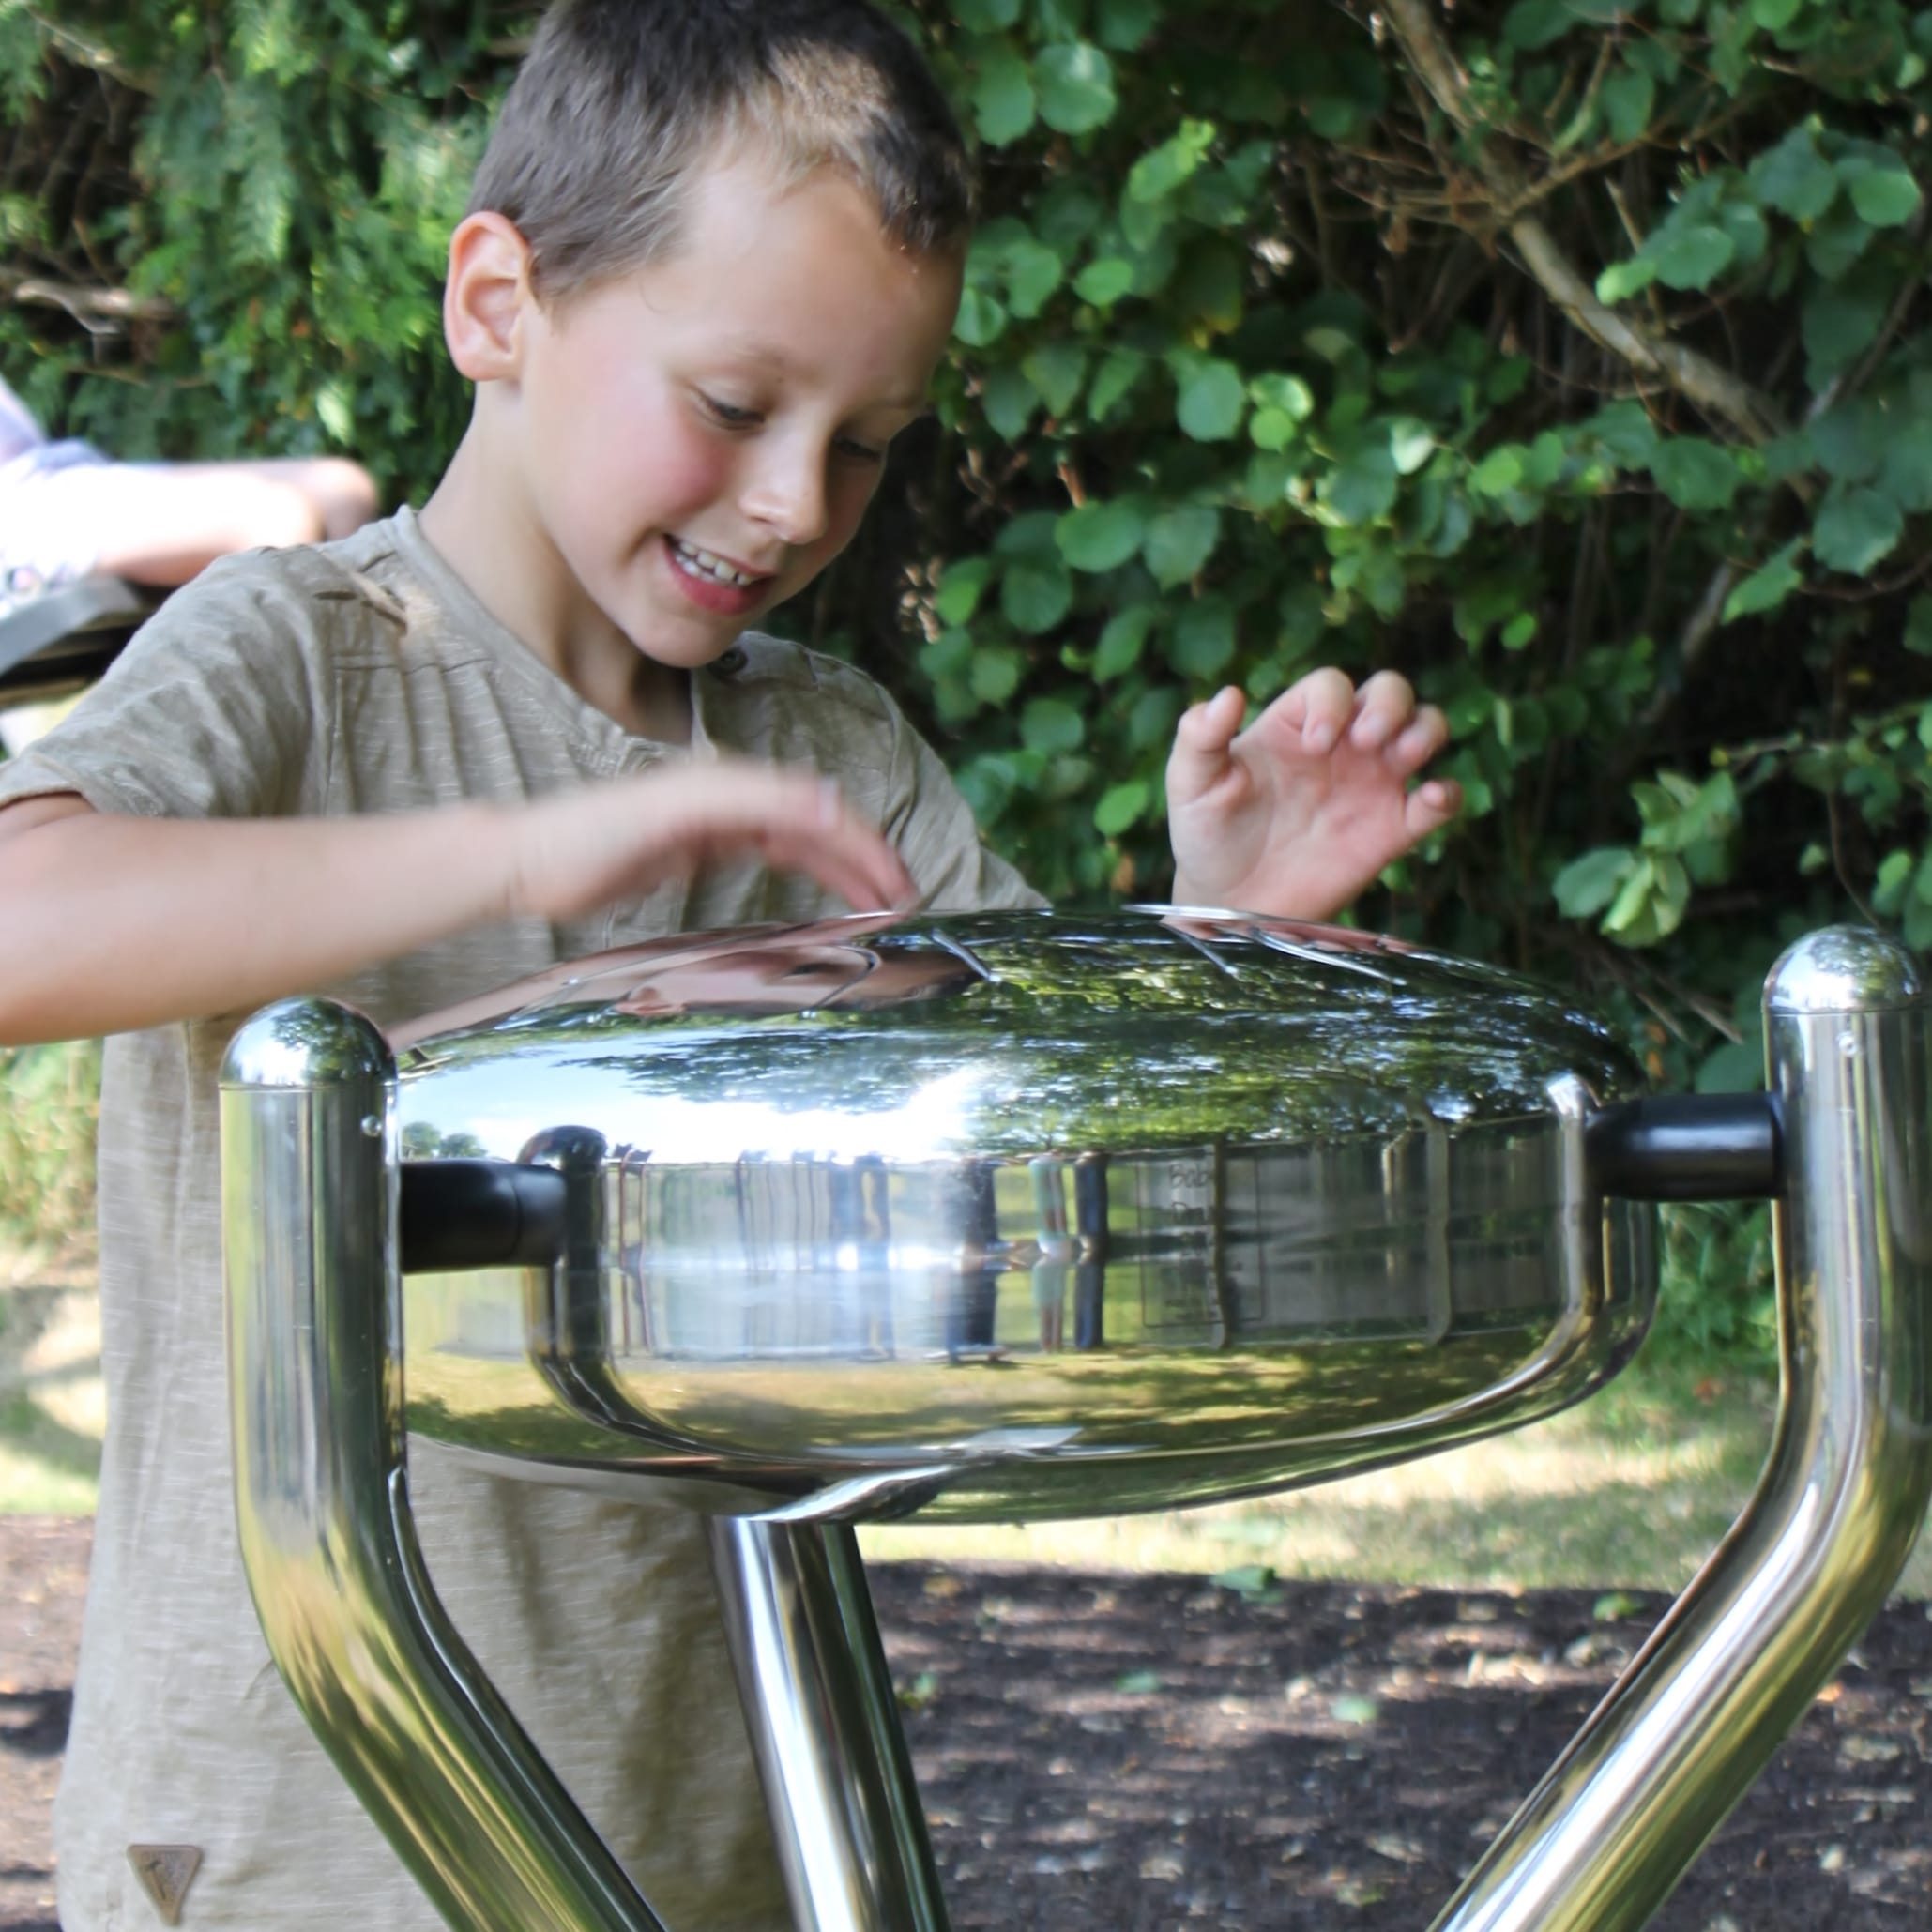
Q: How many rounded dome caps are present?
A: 2